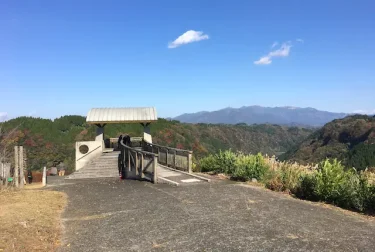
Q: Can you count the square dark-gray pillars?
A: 2